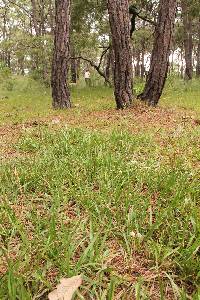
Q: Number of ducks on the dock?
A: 0